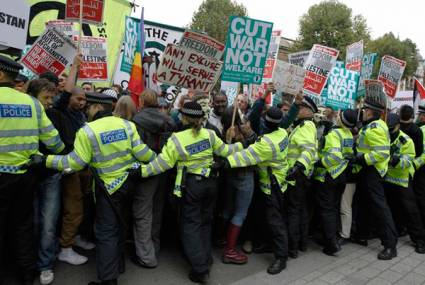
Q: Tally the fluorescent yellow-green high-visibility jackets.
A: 9